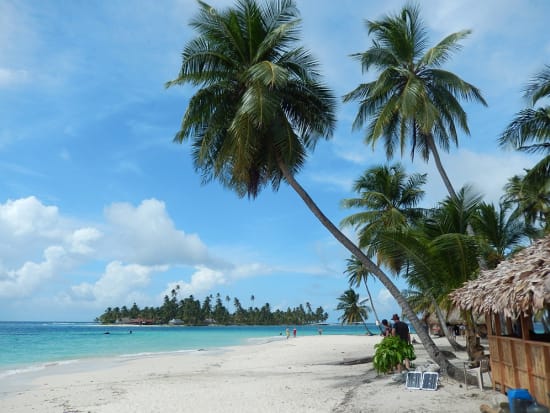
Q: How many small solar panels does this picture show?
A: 2